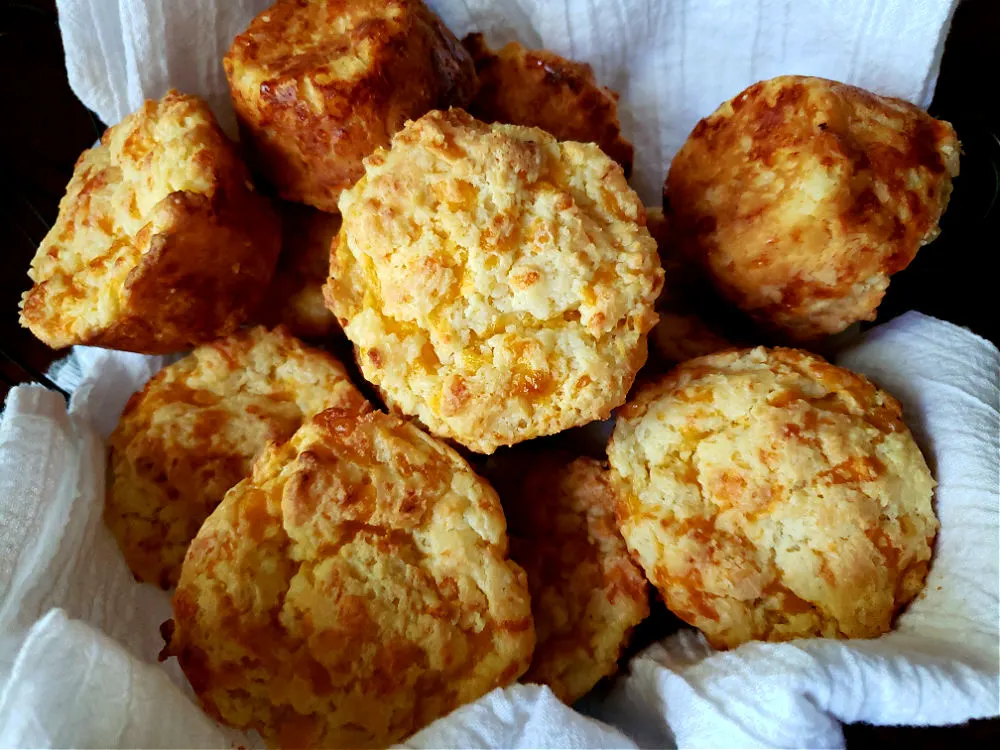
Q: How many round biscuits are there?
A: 11